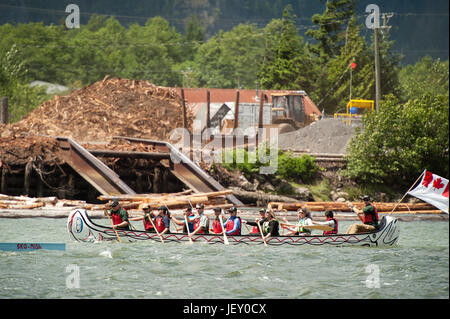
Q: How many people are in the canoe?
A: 12